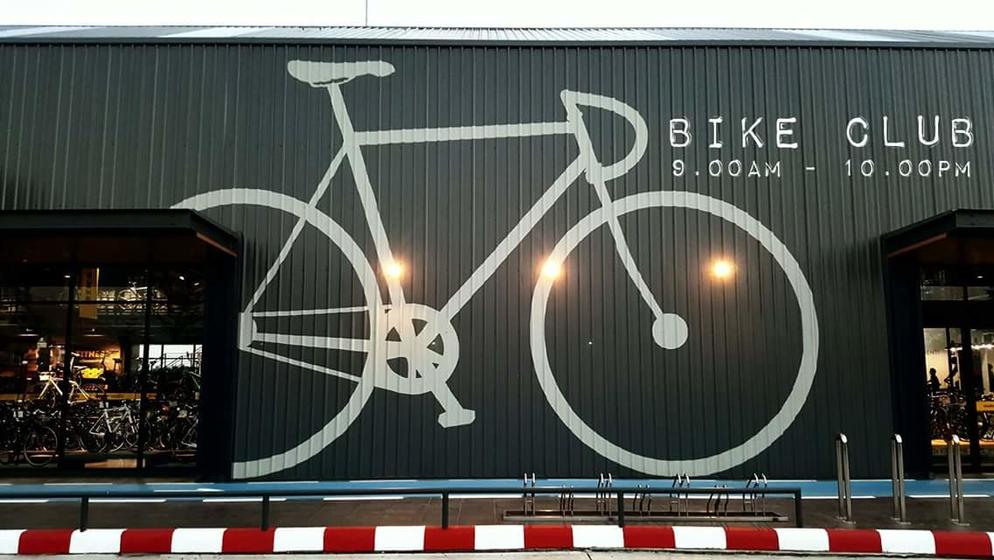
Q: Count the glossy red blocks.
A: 10